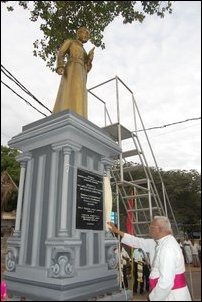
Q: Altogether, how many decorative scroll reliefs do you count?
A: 3